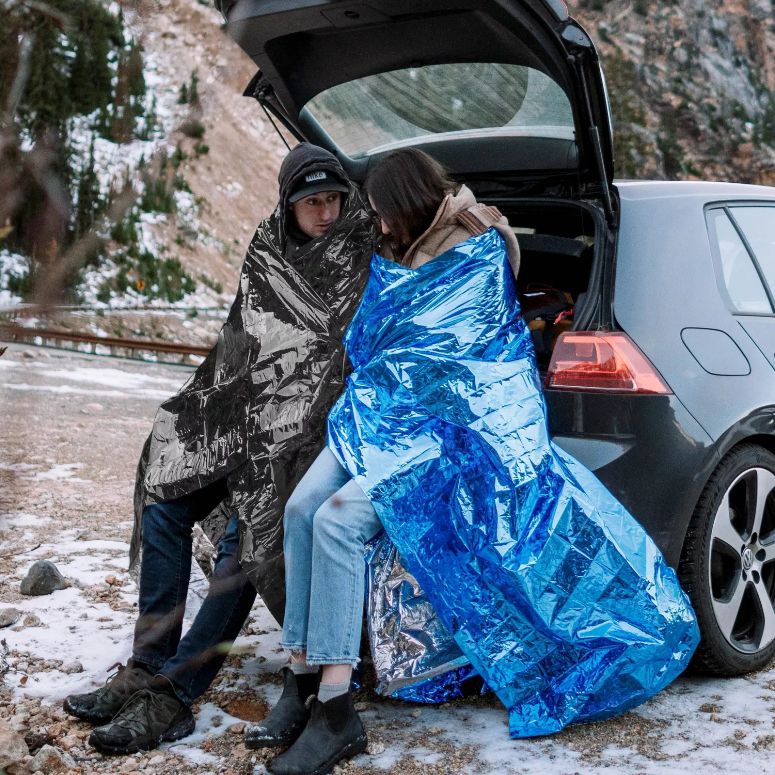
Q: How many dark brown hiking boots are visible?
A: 2